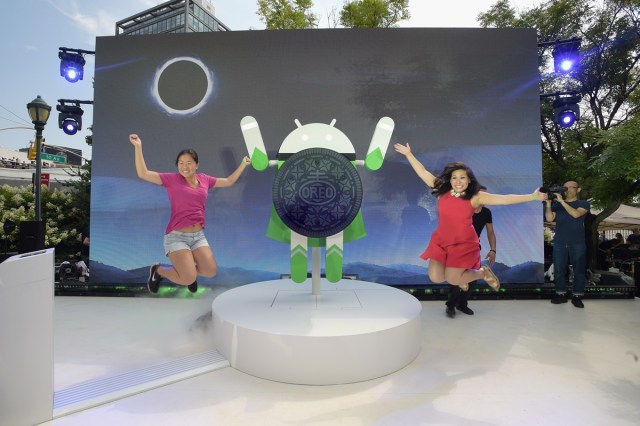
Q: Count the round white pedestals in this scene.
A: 1